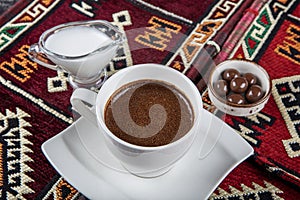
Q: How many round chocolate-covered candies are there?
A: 6